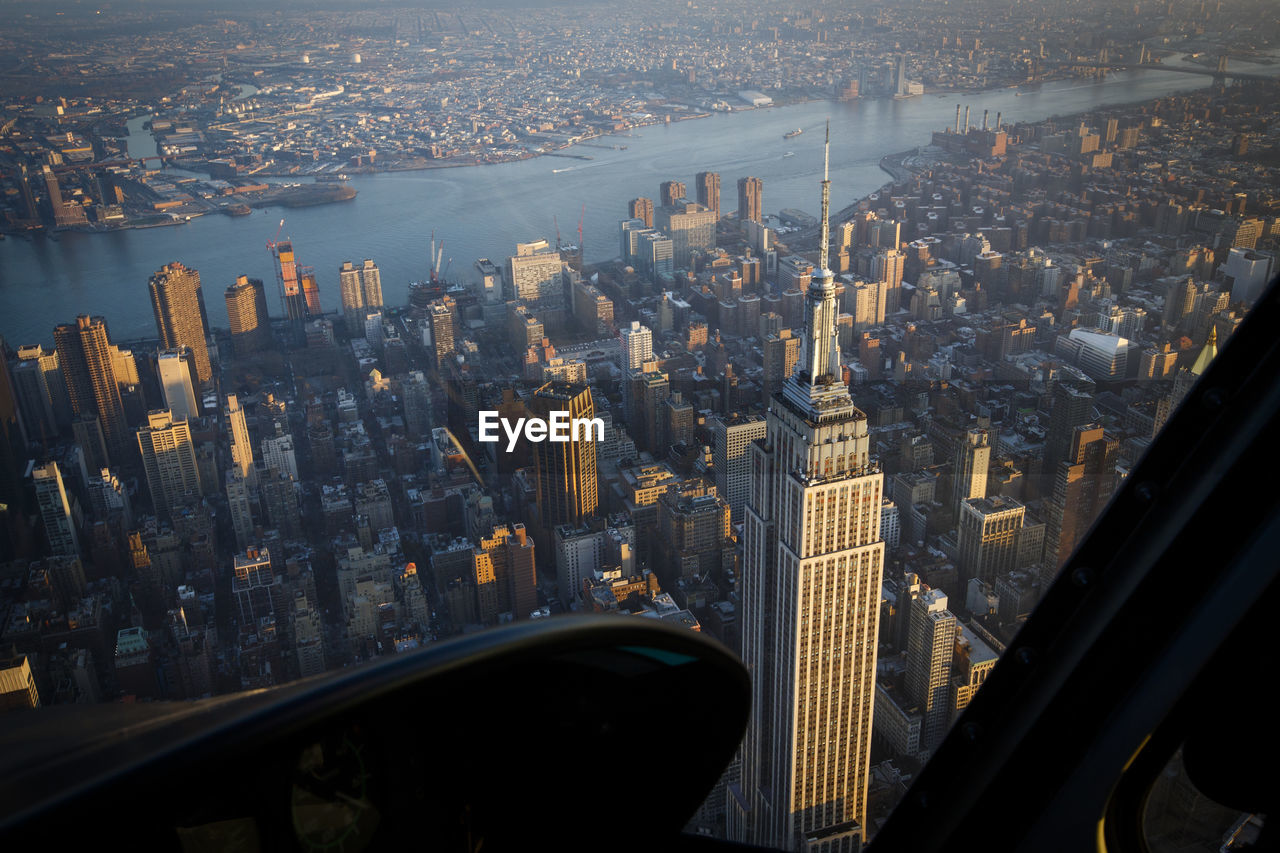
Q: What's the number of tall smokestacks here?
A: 4